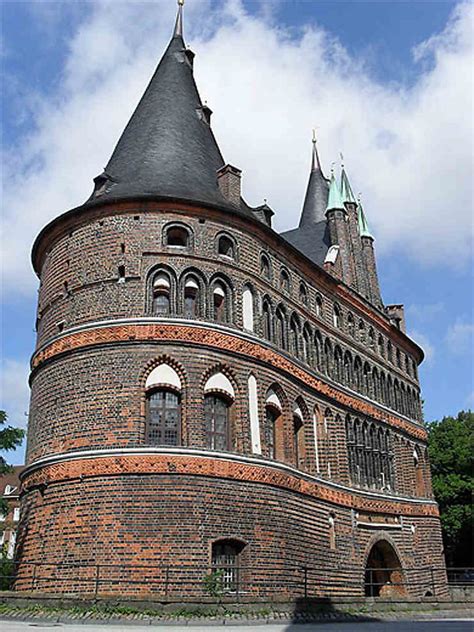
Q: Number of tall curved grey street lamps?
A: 0